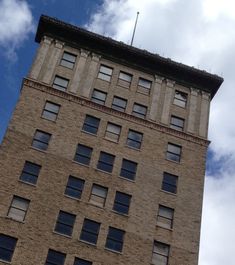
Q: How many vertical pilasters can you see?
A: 8